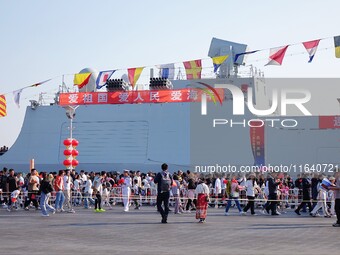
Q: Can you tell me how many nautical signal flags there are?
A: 13